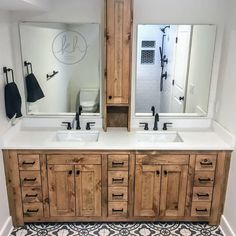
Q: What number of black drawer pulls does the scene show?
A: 12